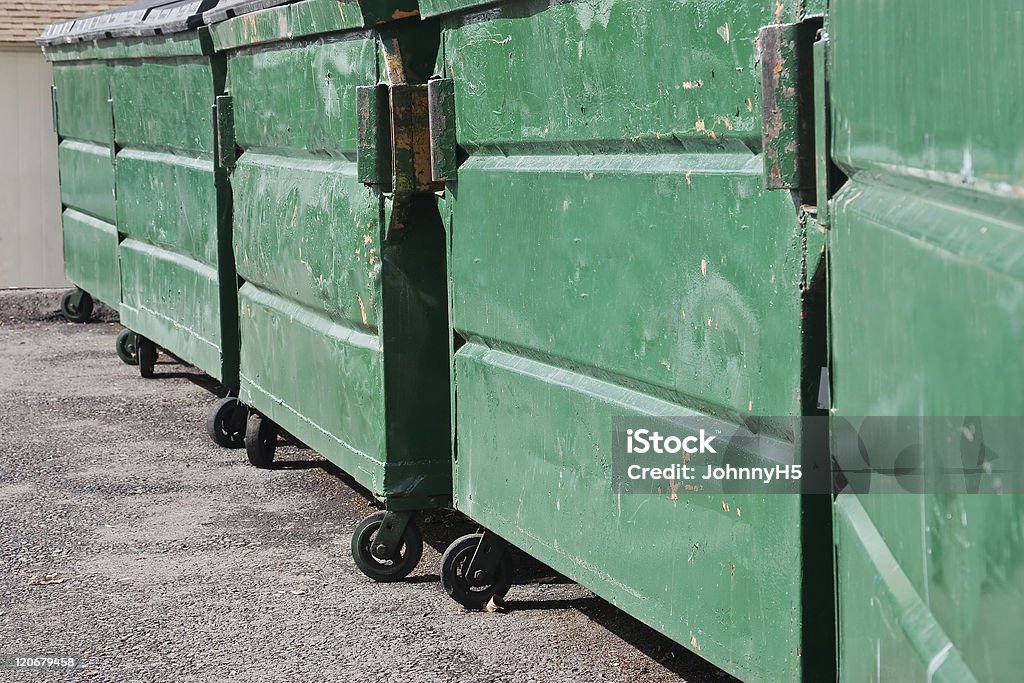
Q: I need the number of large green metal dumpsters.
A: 5